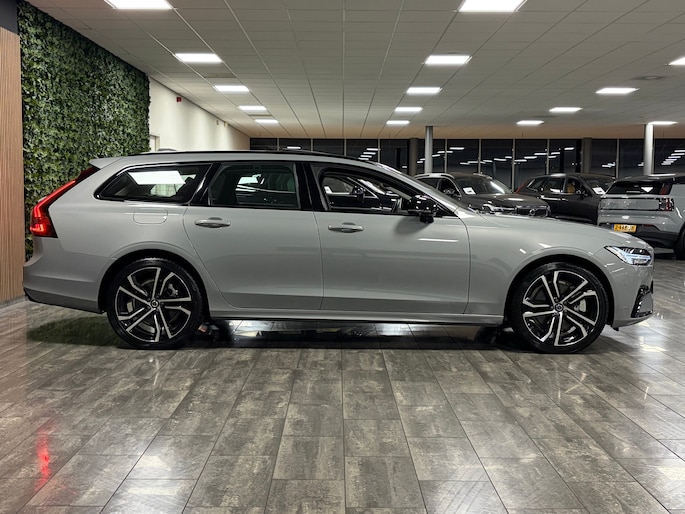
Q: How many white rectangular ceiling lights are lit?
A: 15